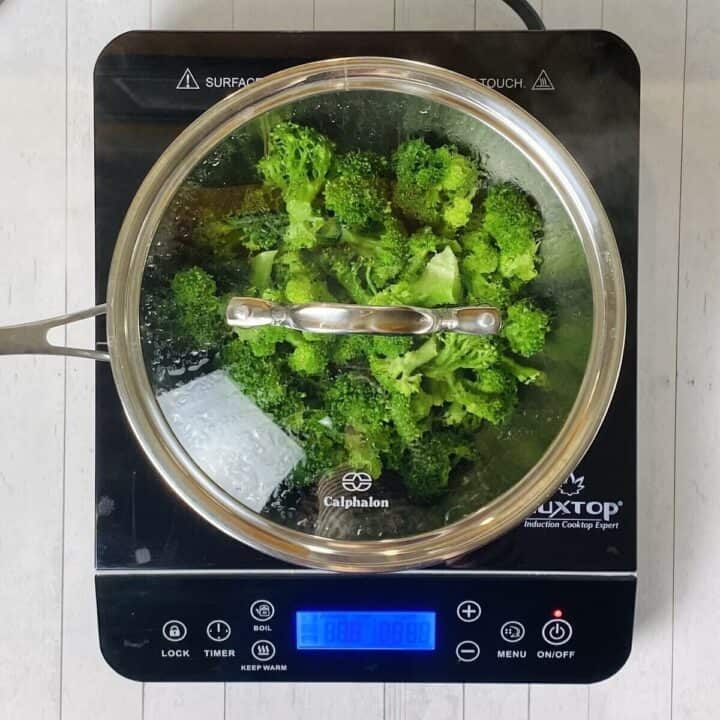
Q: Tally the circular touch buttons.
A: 8